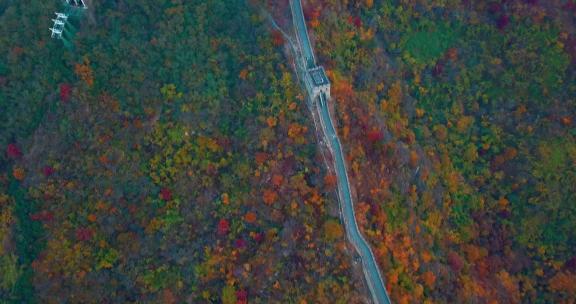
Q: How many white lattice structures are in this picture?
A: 2